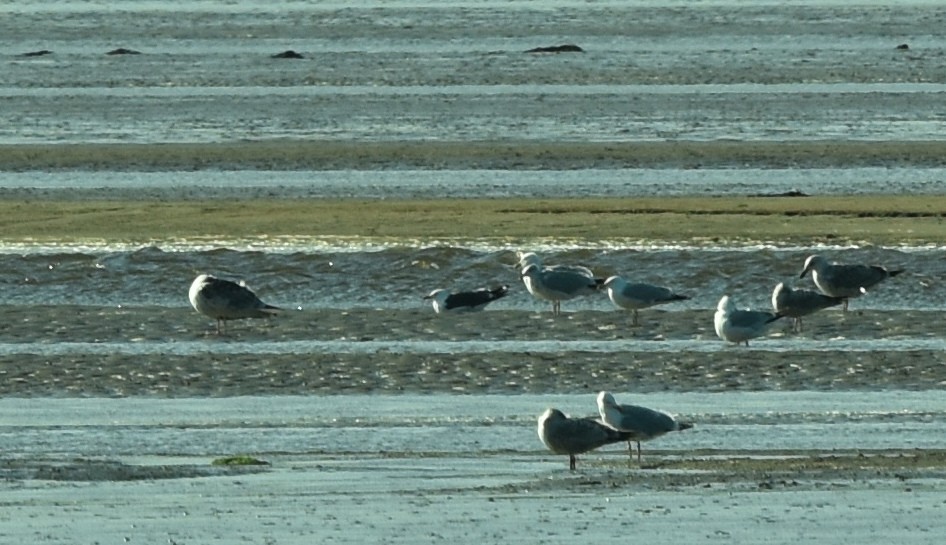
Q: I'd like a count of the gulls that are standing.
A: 9